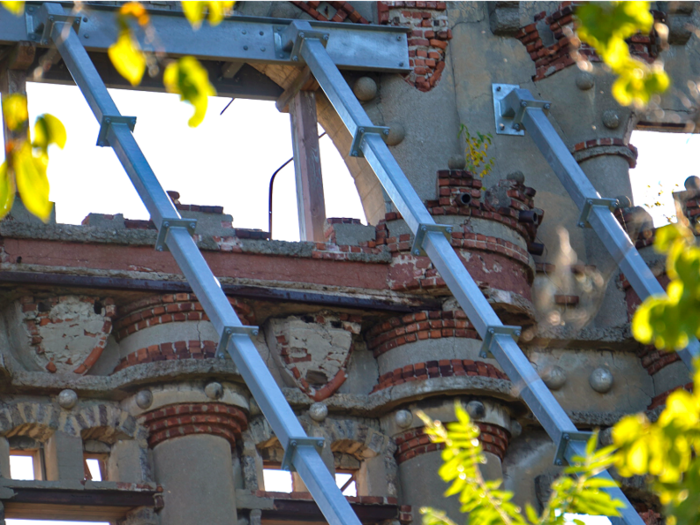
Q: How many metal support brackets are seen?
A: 12